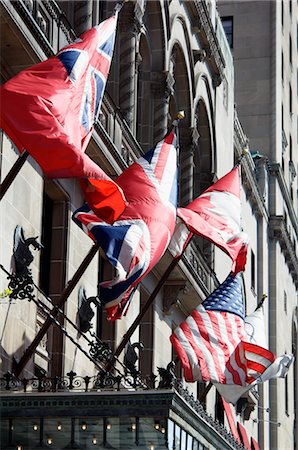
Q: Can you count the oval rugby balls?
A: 0